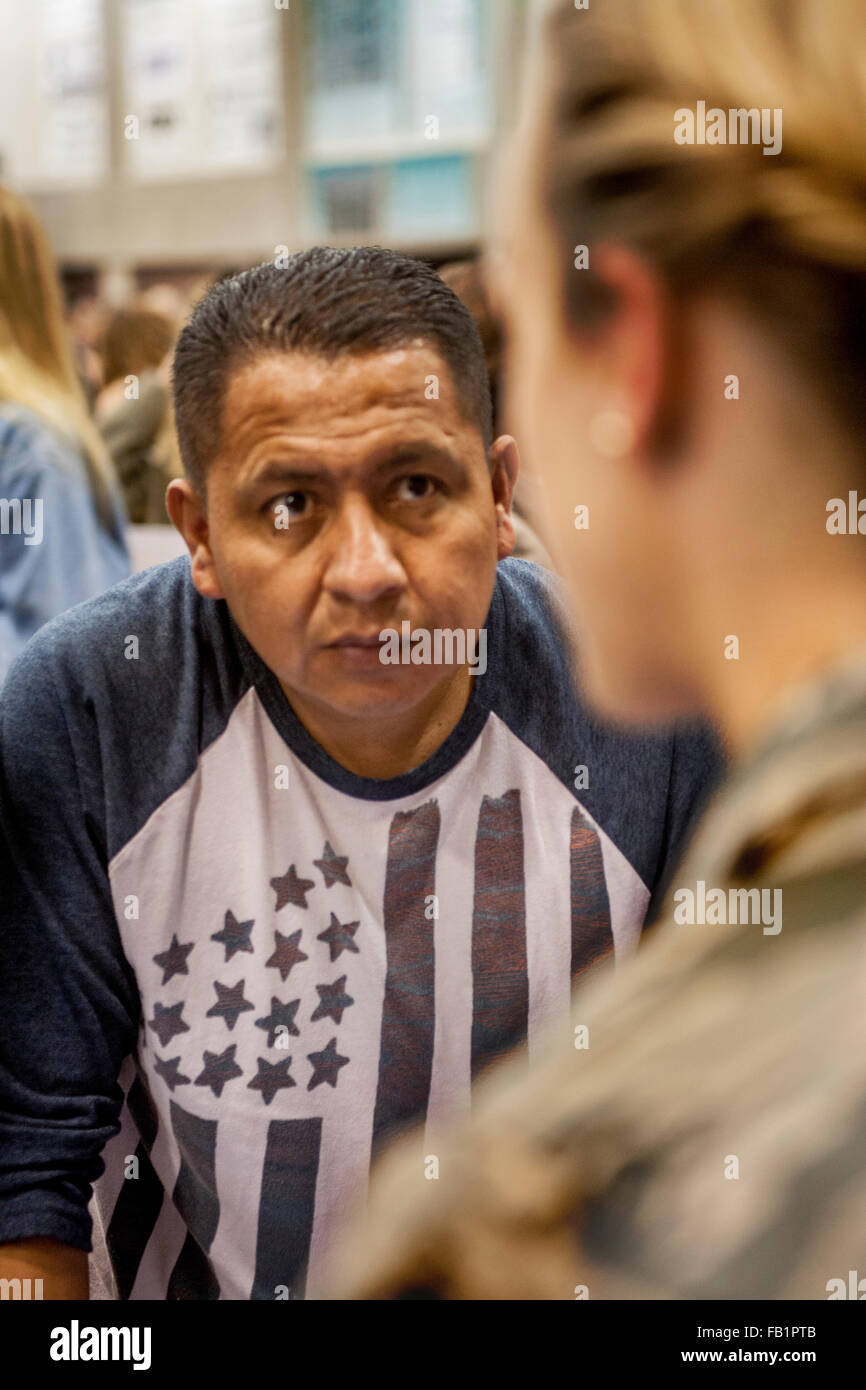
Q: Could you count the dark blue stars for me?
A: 14